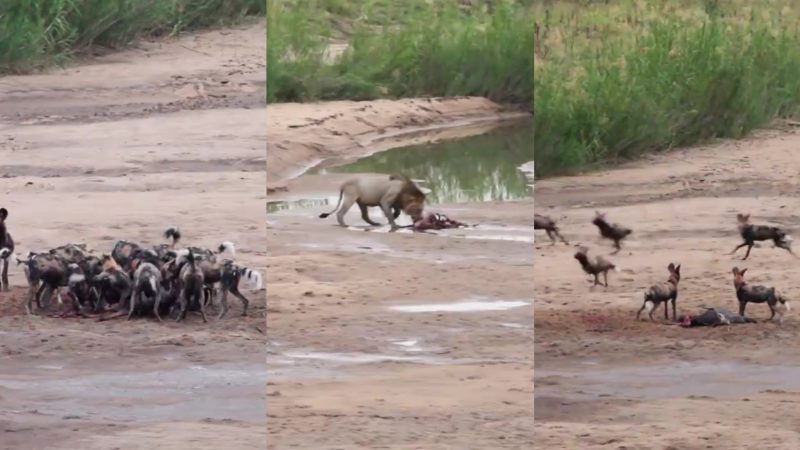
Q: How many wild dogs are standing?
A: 2